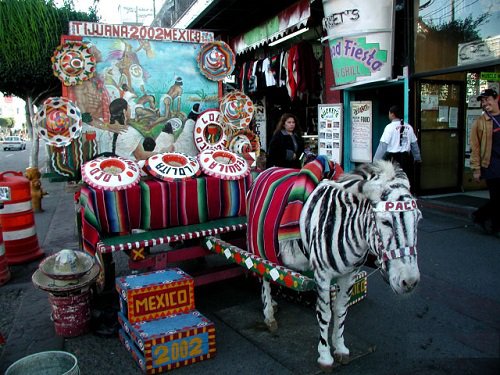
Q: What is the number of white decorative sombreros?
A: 4